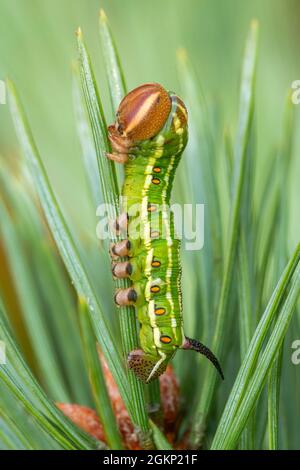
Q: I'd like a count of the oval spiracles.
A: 8